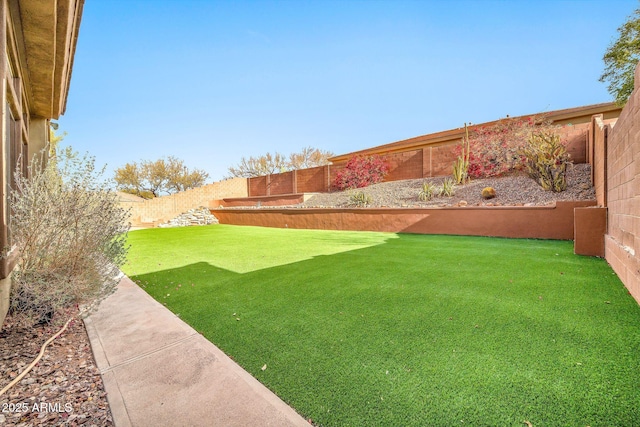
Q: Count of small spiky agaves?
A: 3